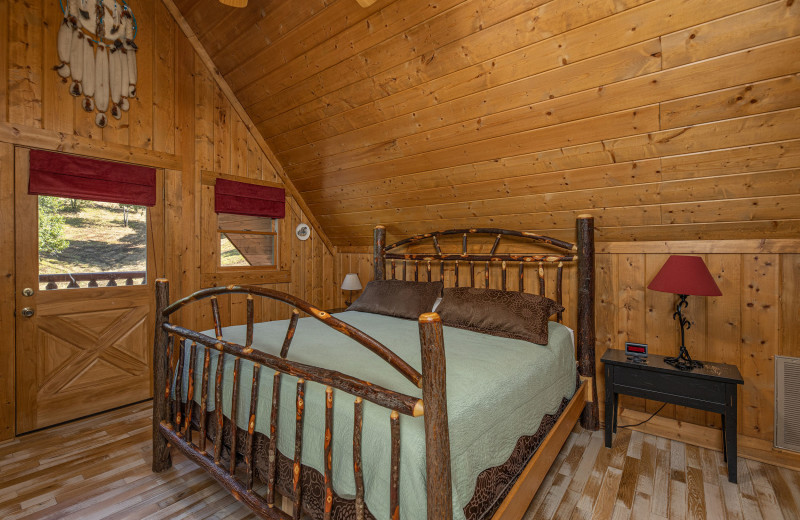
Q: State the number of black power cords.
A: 1